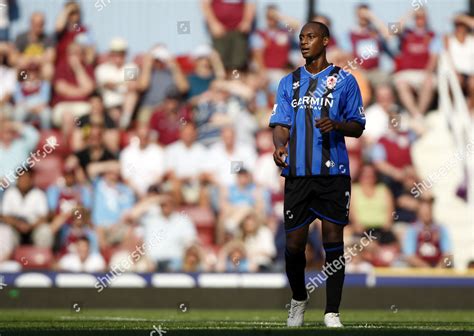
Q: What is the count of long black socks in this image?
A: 2